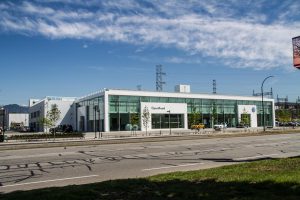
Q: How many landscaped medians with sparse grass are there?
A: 1